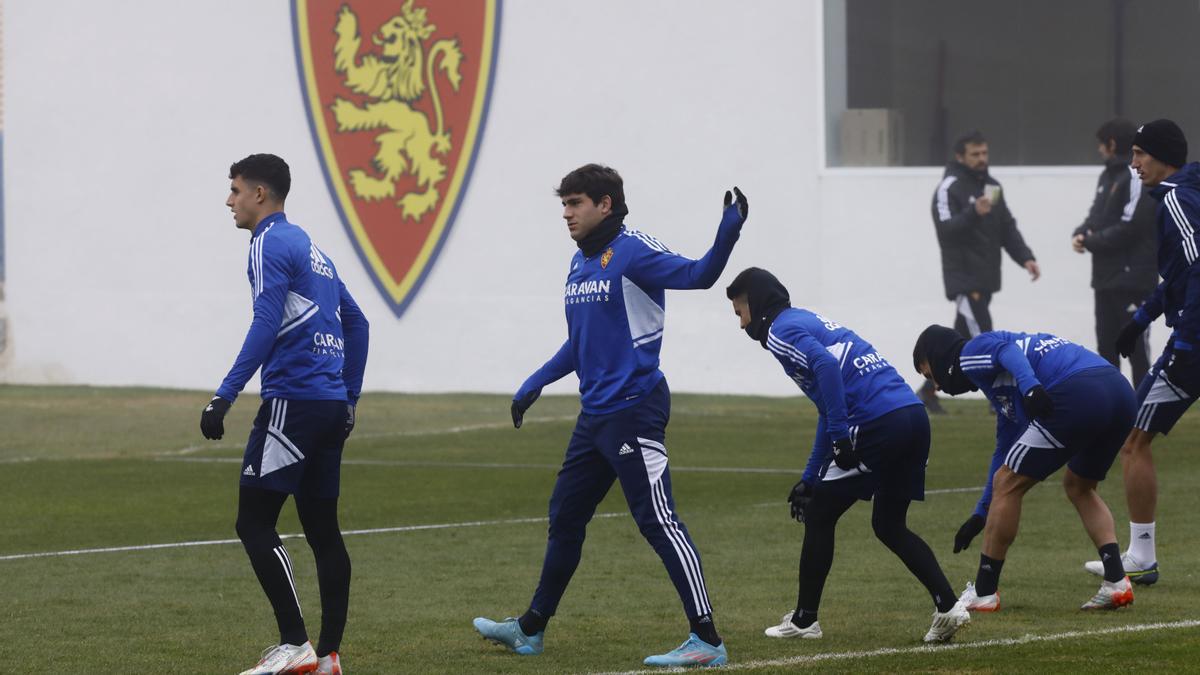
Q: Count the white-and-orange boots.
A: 4